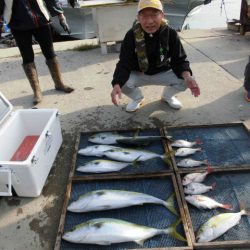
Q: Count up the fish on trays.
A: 14